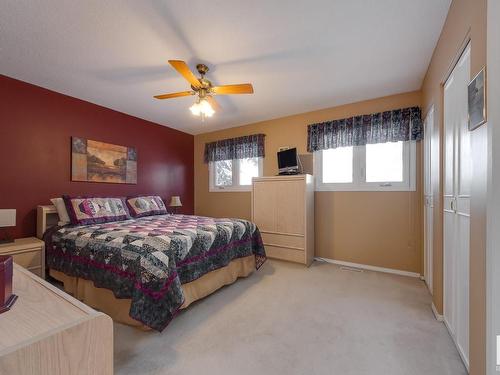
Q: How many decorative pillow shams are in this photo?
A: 2